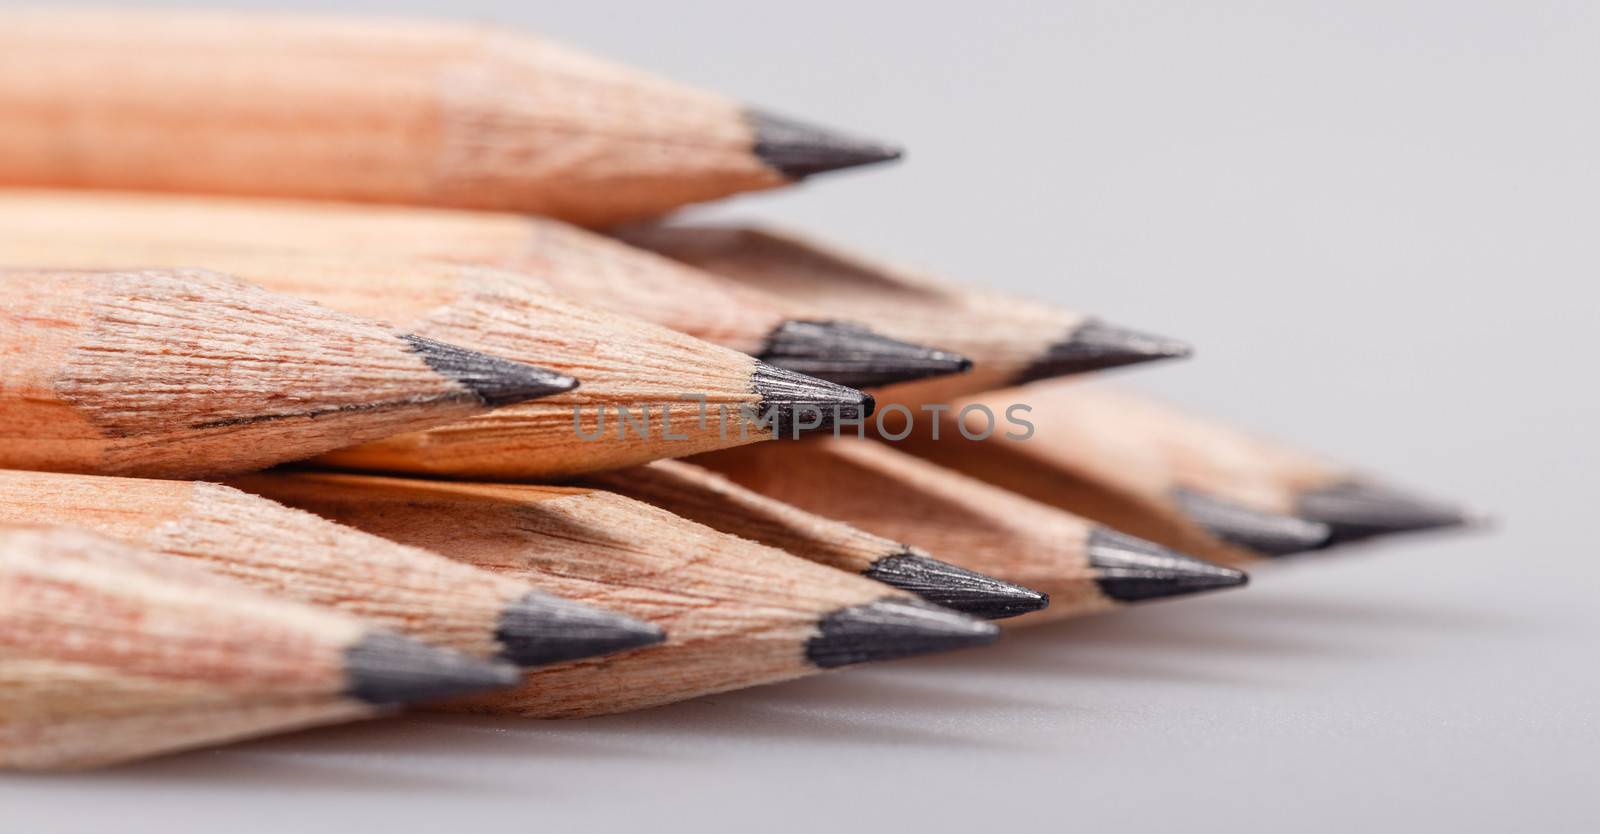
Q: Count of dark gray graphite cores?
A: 12